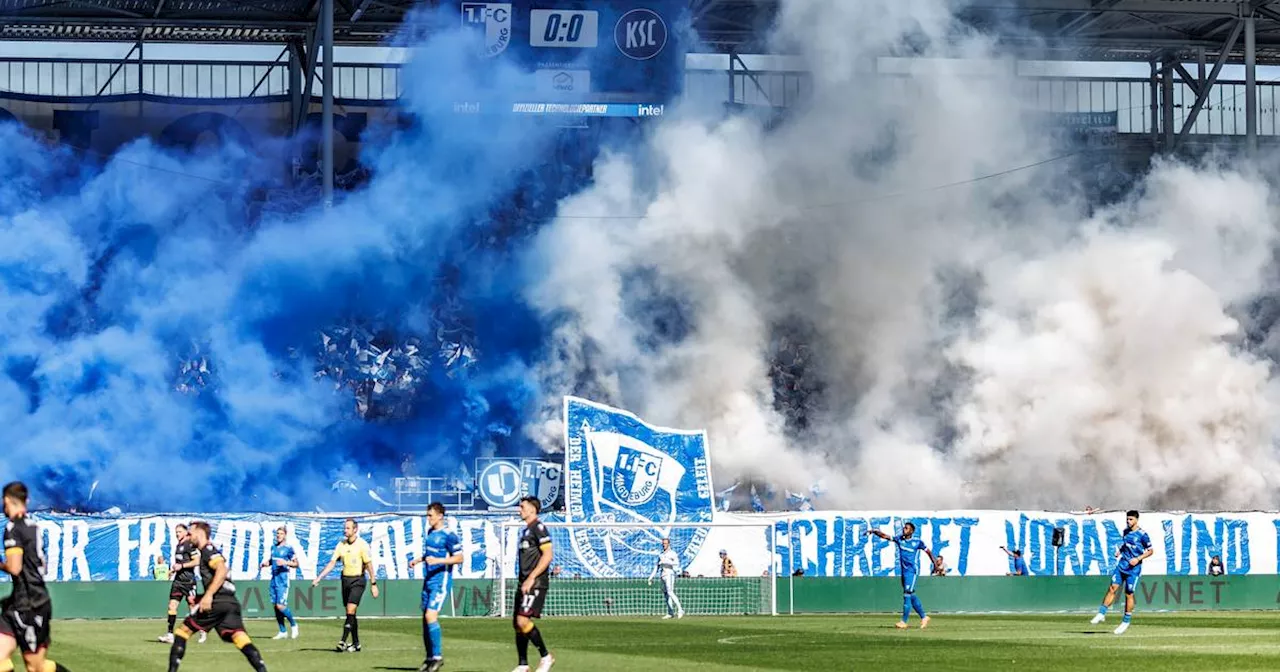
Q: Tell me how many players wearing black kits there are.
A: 4